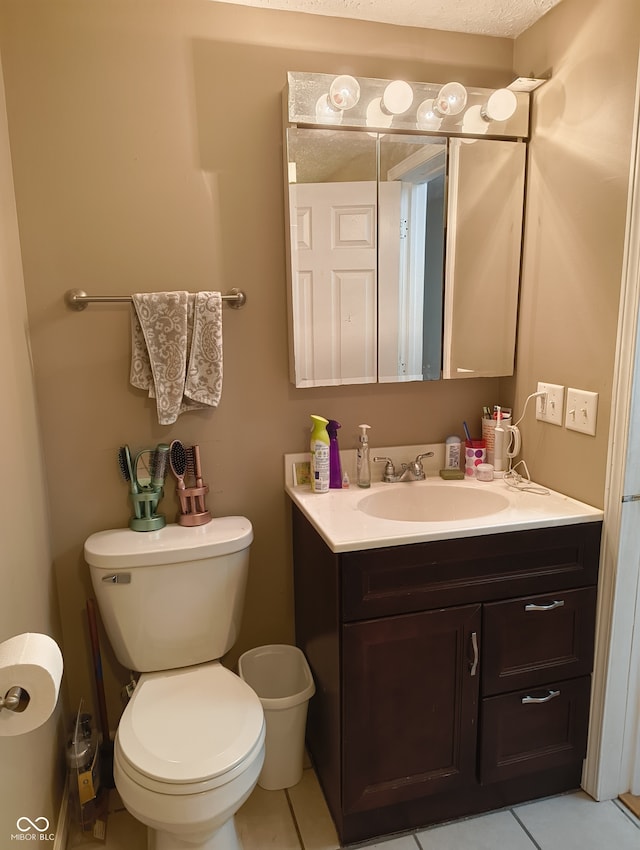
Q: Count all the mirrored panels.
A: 3